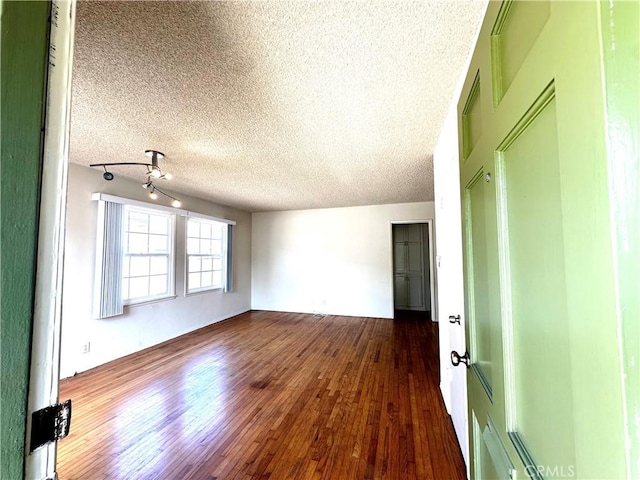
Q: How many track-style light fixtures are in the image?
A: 1